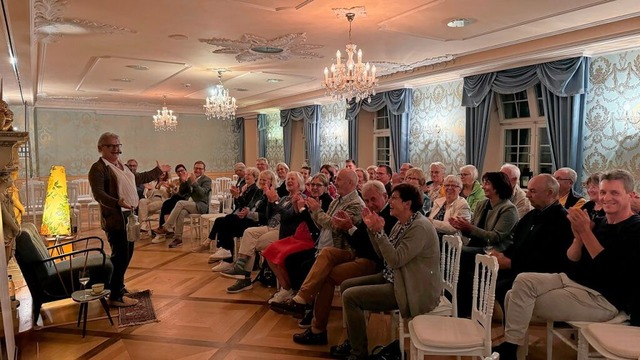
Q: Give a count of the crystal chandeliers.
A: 3